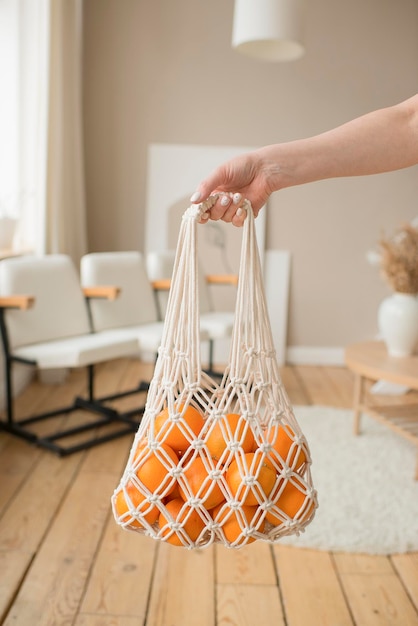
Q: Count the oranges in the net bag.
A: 10